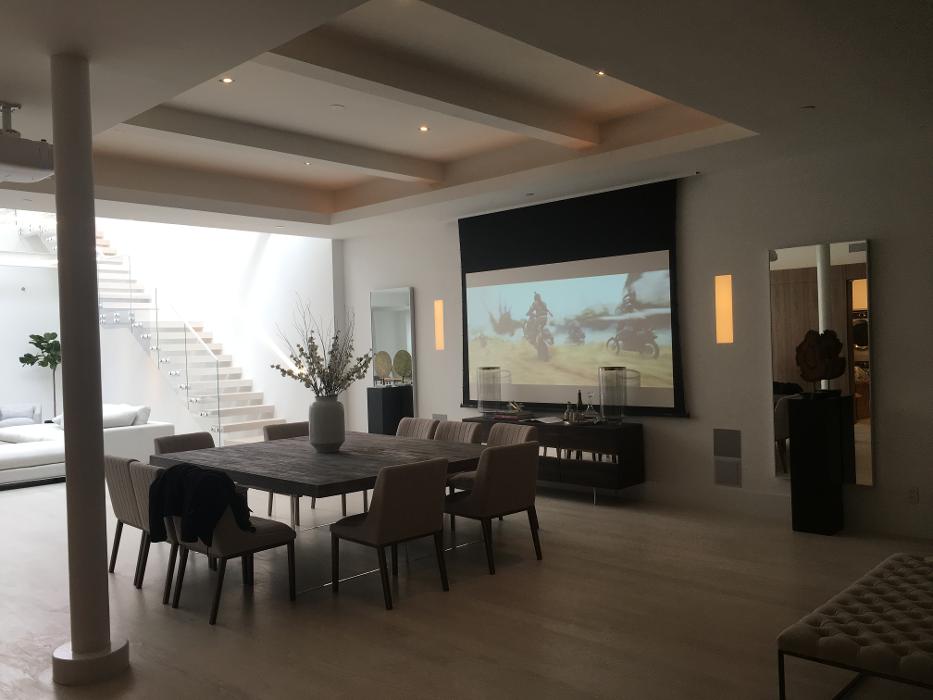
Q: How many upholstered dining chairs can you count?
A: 10